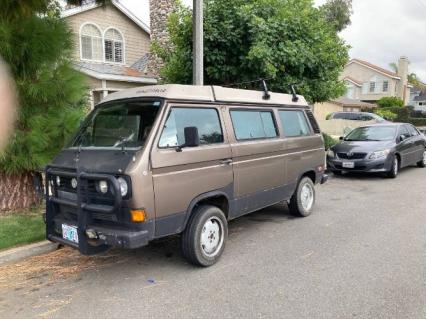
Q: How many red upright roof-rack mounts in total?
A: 0